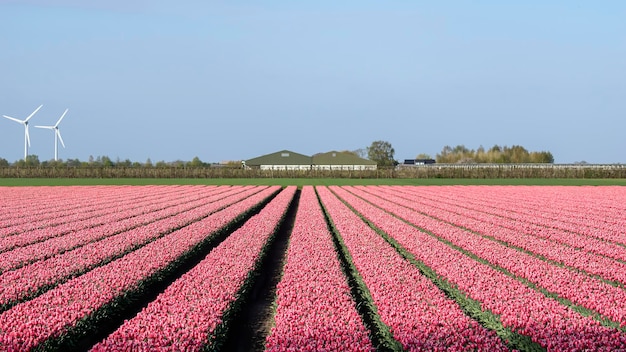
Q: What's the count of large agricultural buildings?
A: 2